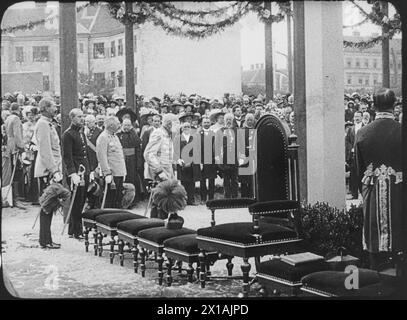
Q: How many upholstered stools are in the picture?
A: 7